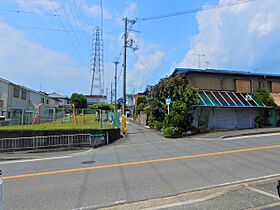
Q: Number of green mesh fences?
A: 1